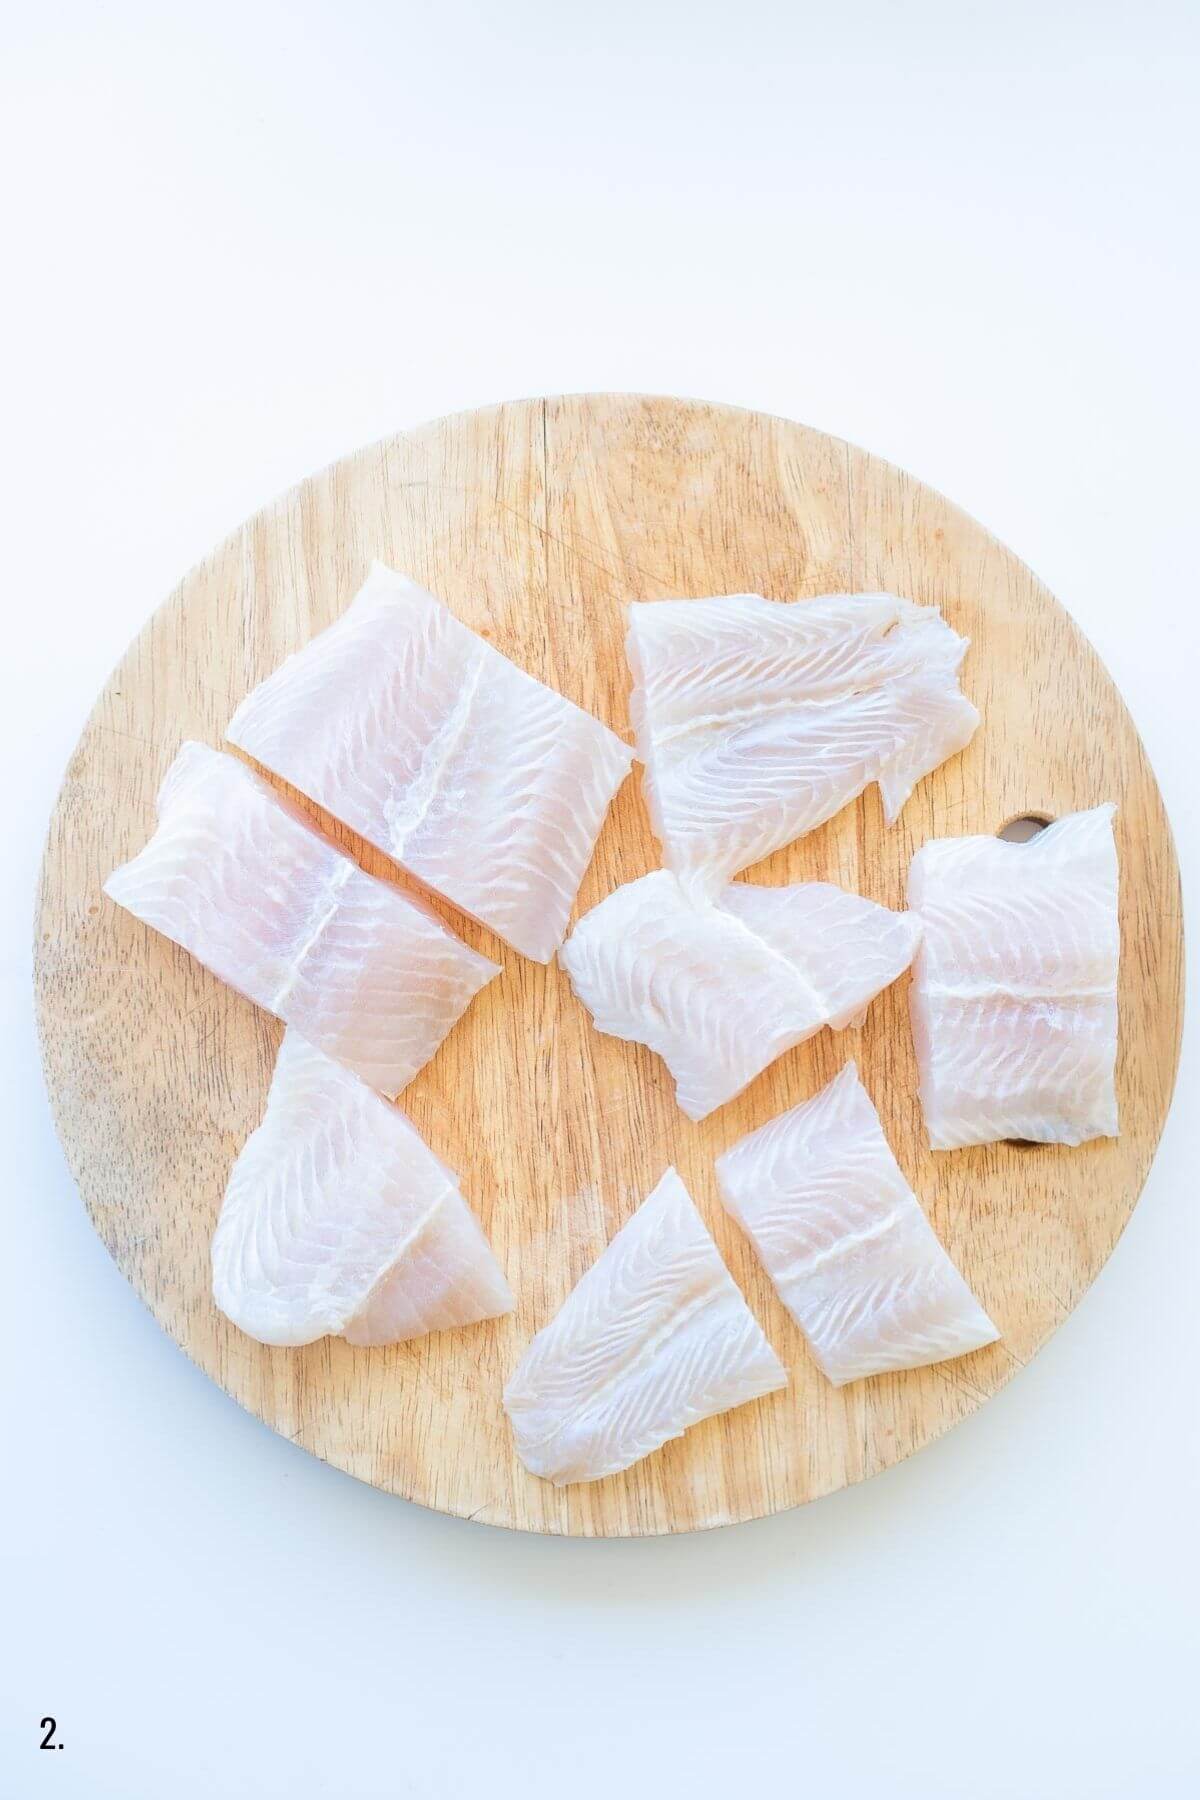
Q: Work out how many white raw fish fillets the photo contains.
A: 8